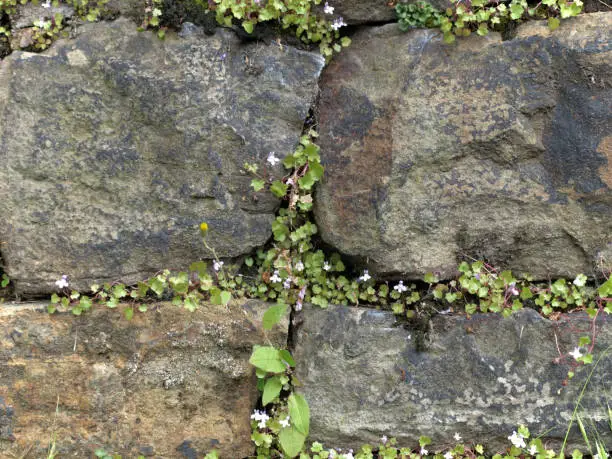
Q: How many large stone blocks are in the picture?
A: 4